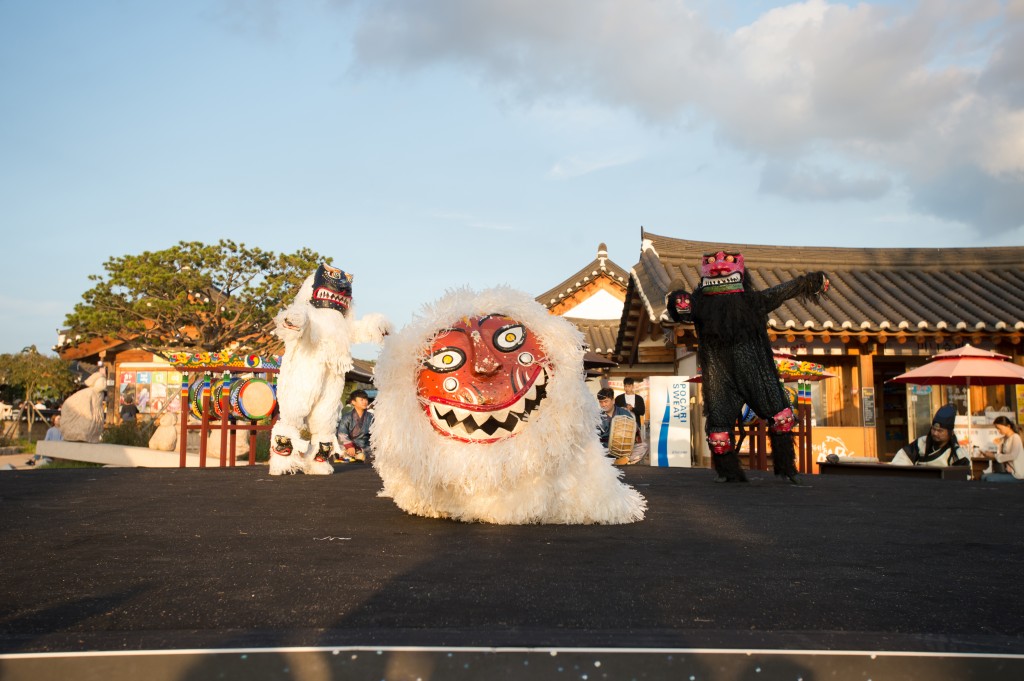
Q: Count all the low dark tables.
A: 1